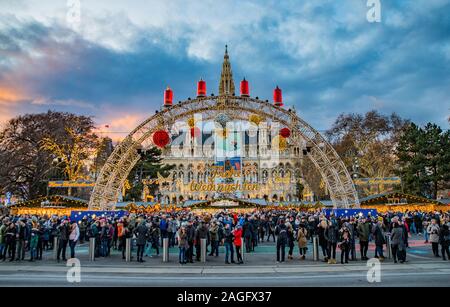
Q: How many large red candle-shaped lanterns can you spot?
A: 4